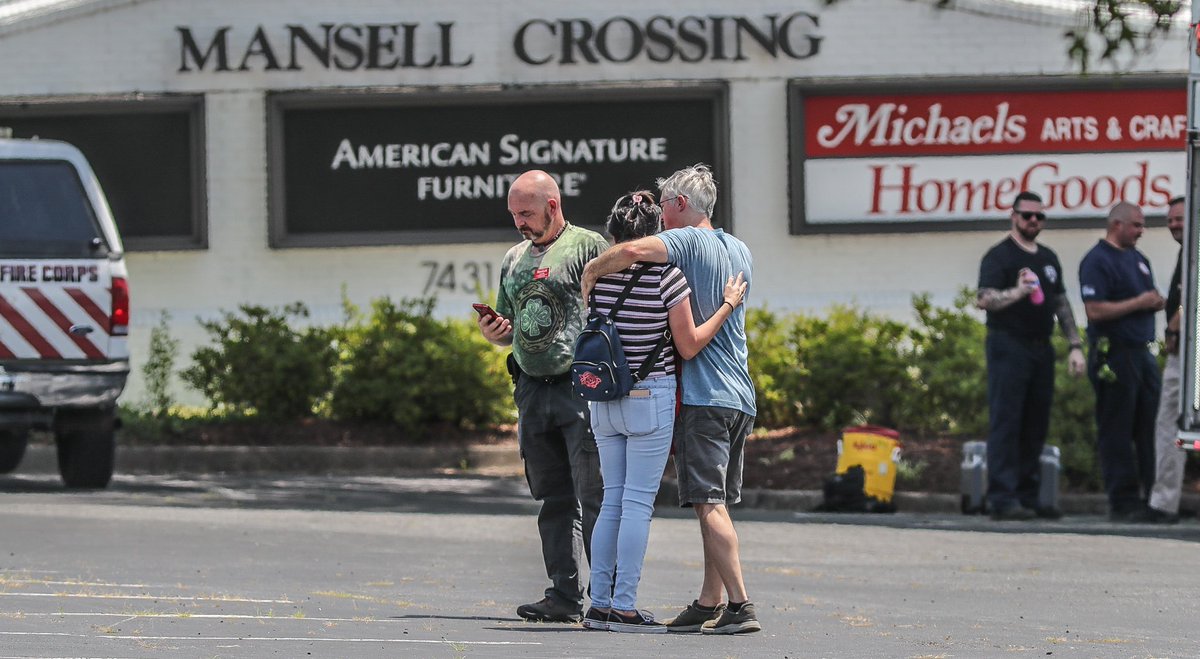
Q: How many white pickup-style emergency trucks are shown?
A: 1